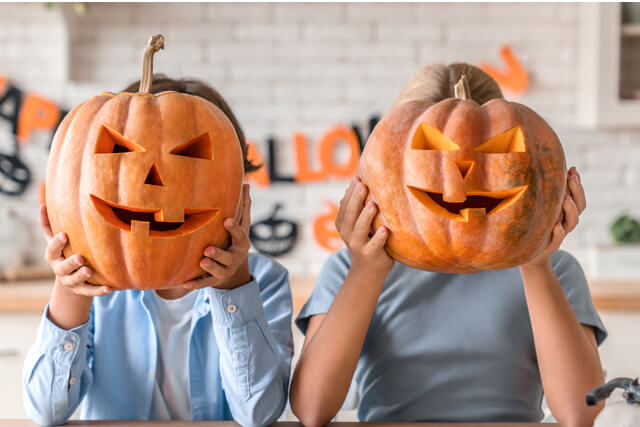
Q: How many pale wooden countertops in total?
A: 1